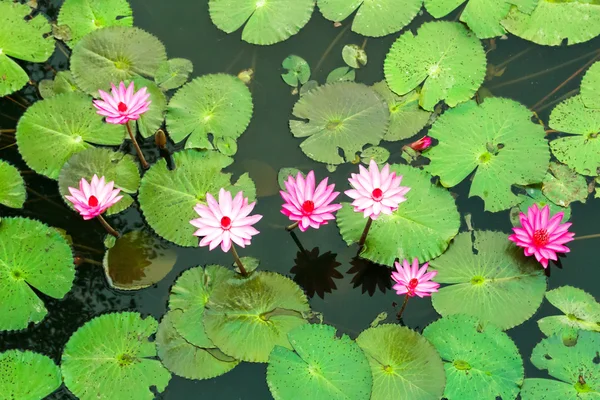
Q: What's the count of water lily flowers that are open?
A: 7